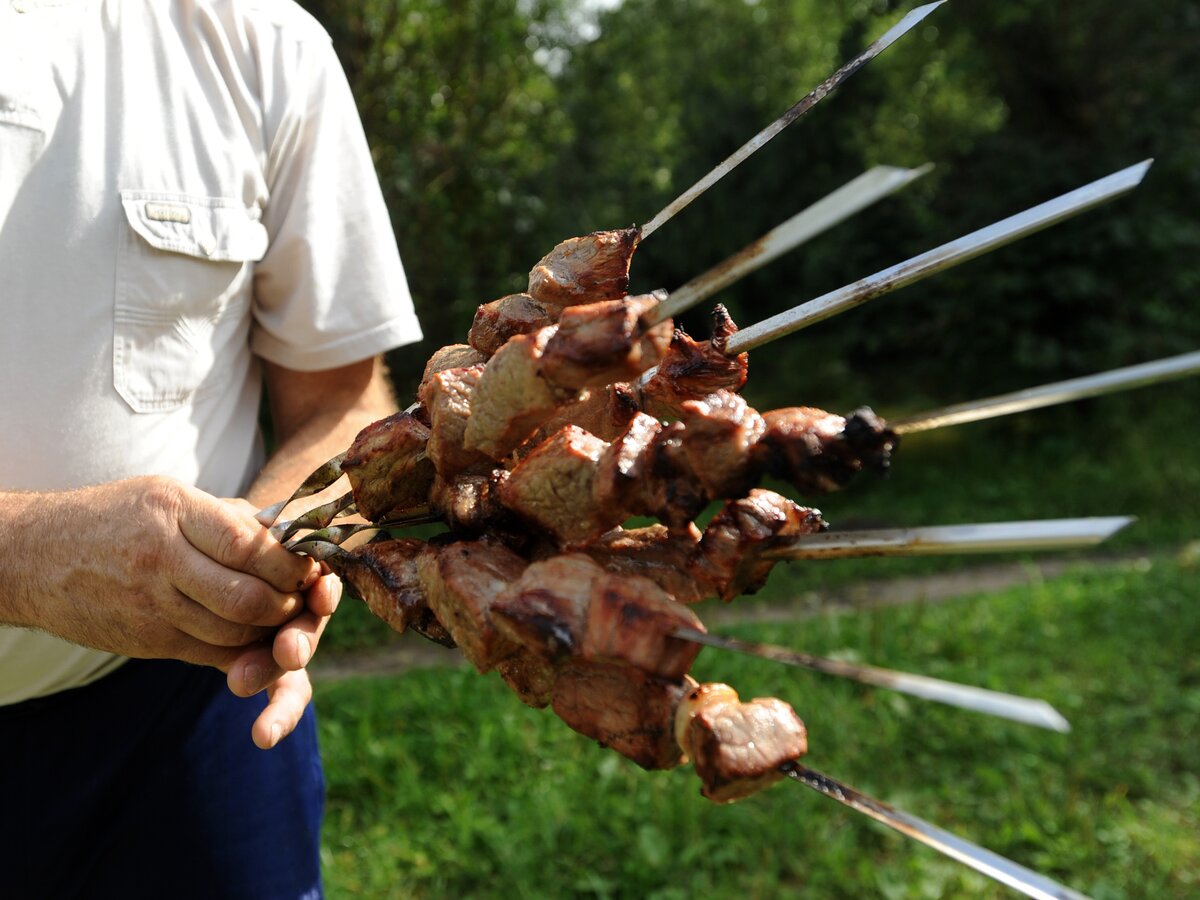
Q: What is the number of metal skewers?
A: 7